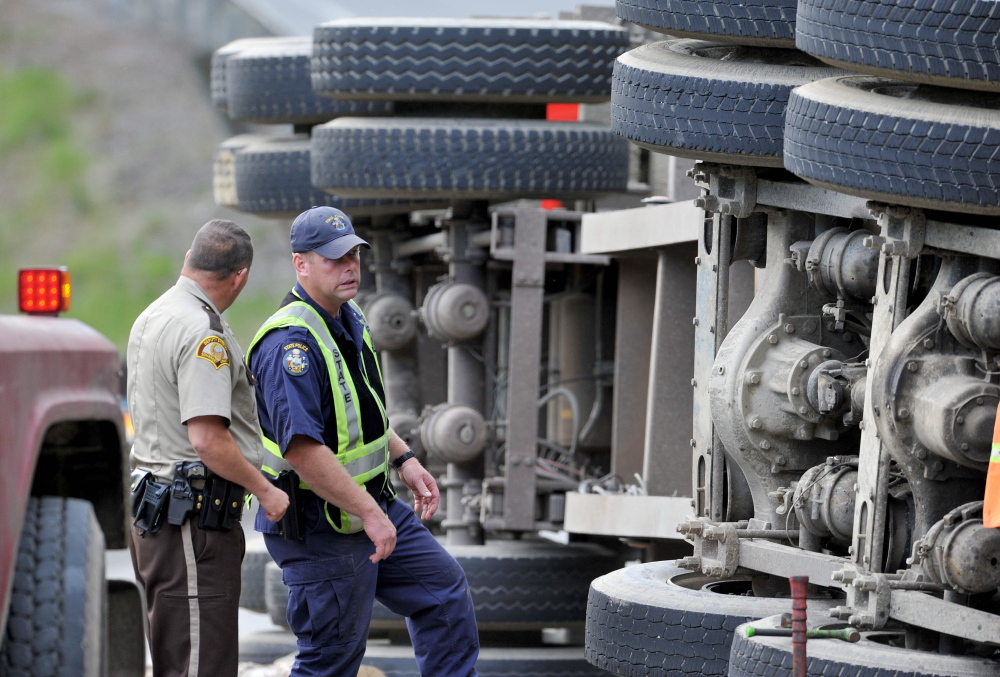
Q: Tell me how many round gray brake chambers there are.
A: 8